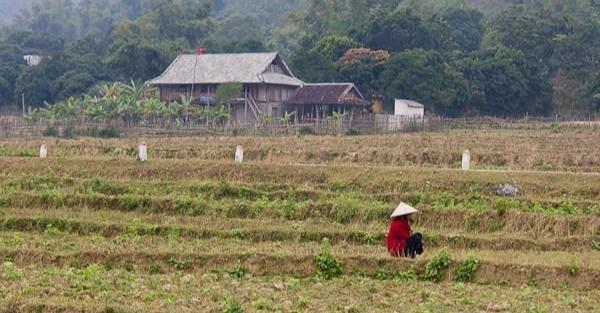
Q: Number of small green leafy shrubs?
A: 3